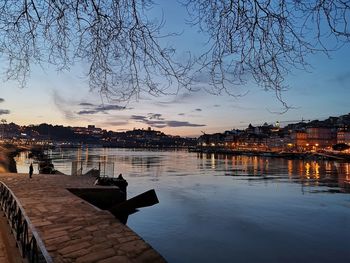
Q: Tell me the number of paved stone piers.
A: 1